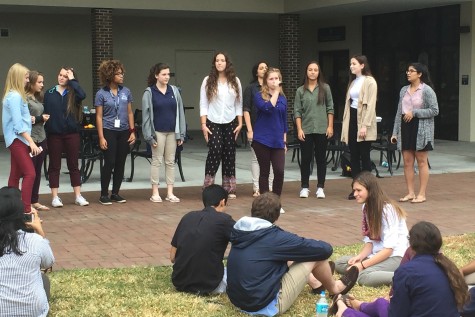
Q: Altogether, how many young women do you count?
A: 14